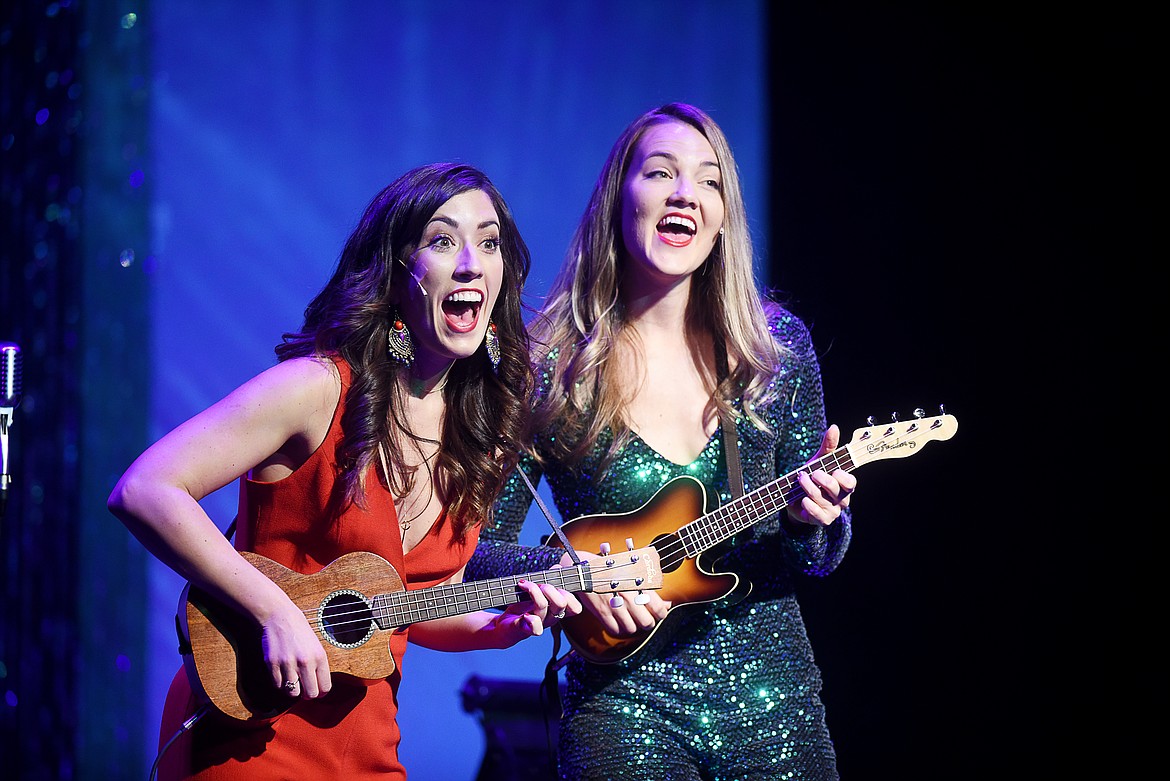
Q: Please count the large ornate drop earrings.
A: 2